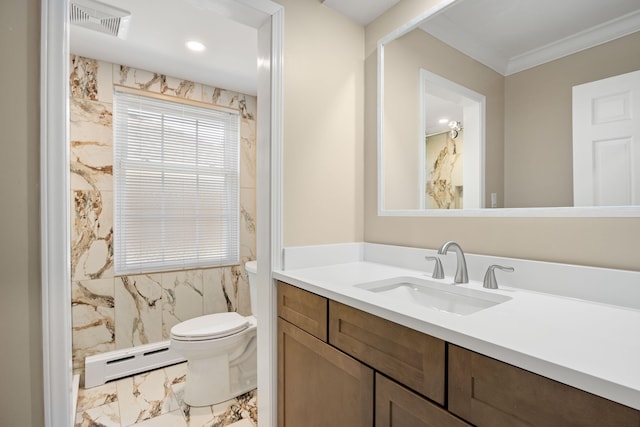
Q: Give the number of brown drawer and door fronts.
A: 5